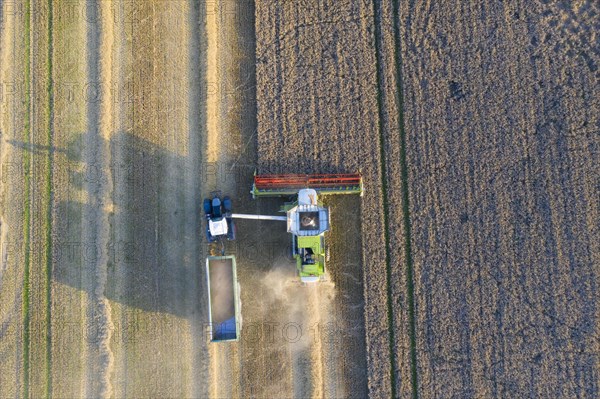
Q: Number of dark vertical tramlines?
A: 2